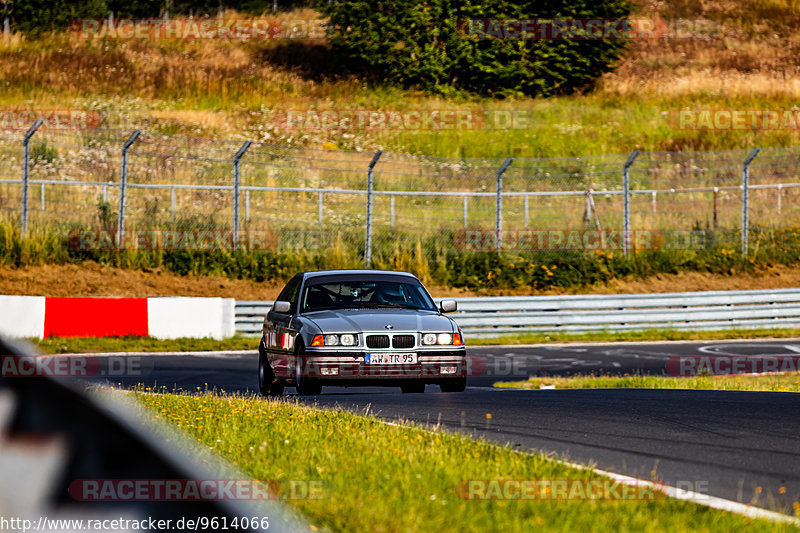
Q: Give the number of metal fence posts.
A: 7